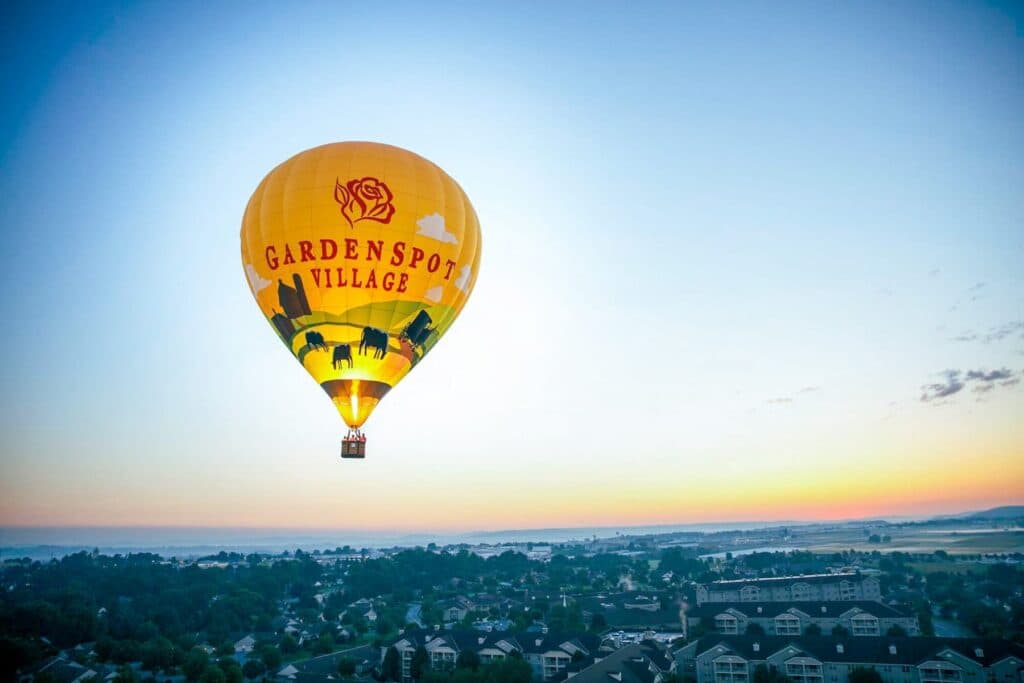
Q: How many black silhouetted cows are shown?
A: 3